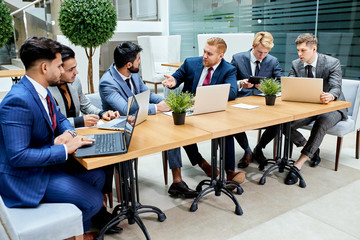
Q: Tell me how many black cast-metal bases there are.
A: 3